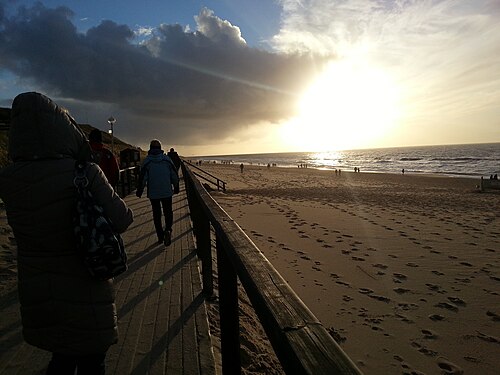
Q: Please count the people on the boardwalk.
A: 4